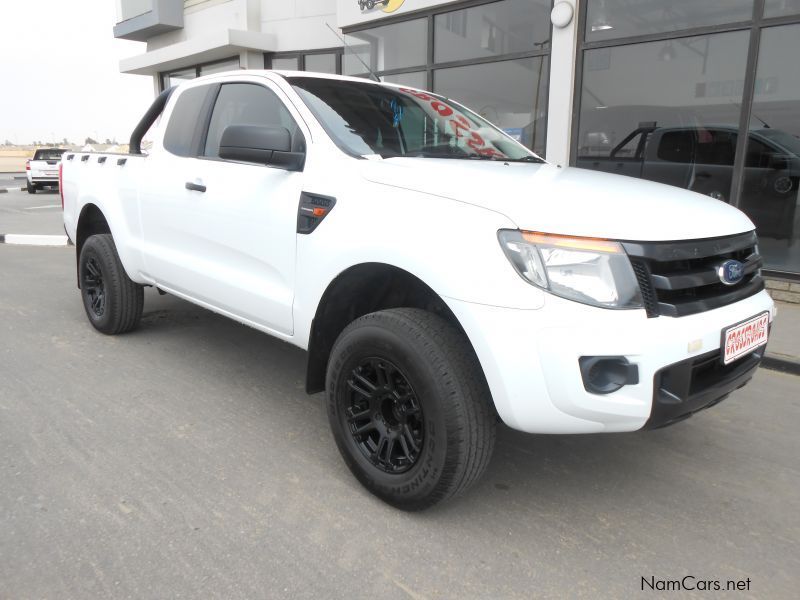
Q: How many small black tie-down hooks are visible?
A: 4